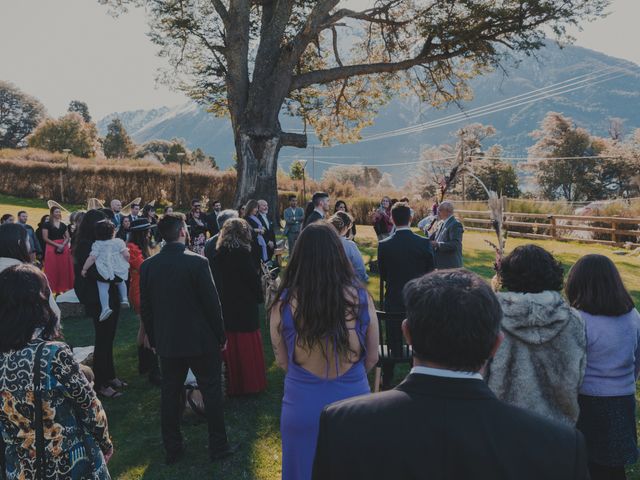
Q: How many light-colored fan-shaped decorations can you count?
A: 4